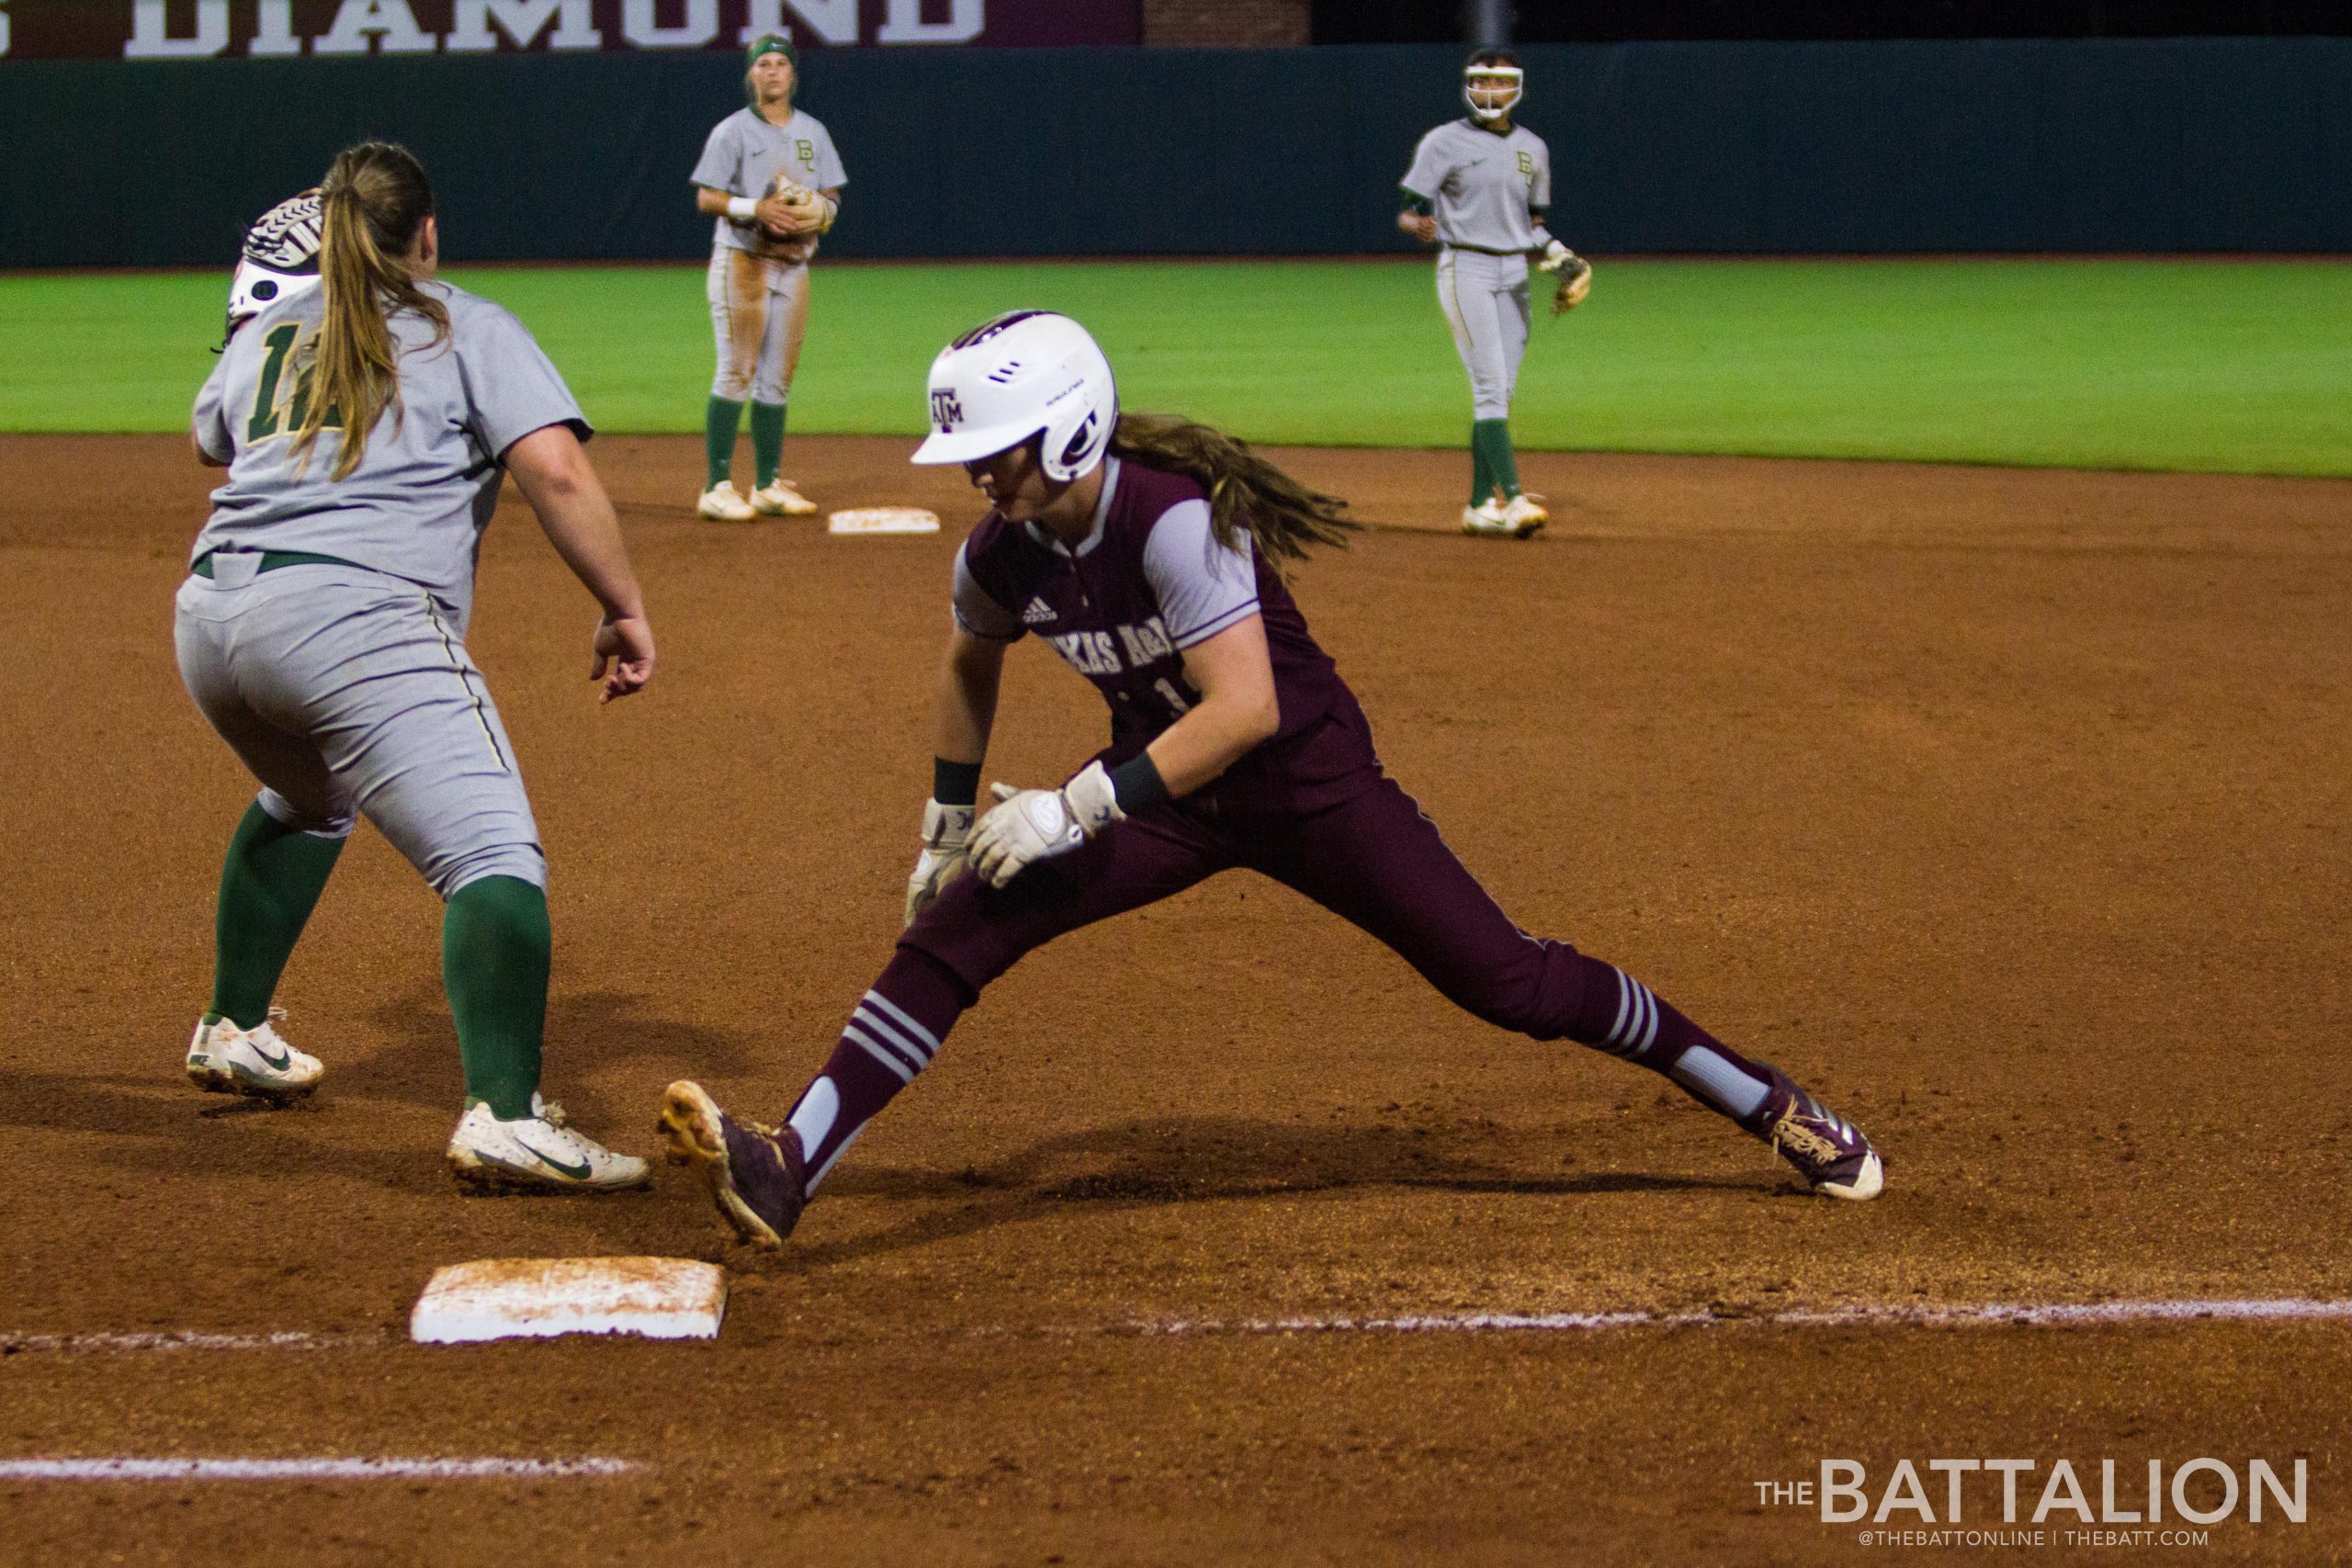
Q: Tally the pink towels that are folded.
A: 0